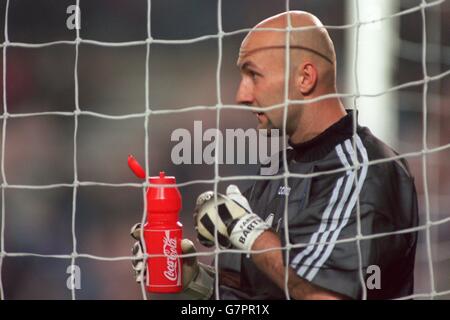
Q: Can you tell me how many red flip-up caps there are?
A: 1